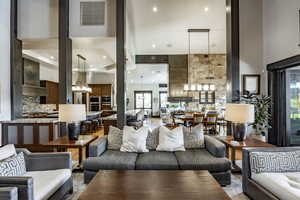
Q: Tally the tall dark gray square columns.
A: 4